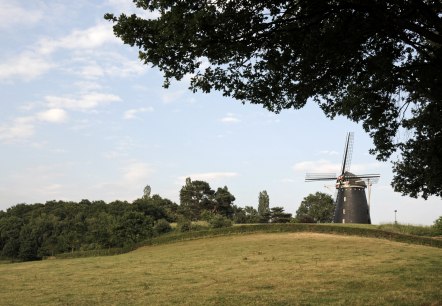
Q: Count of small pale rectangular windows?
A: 3